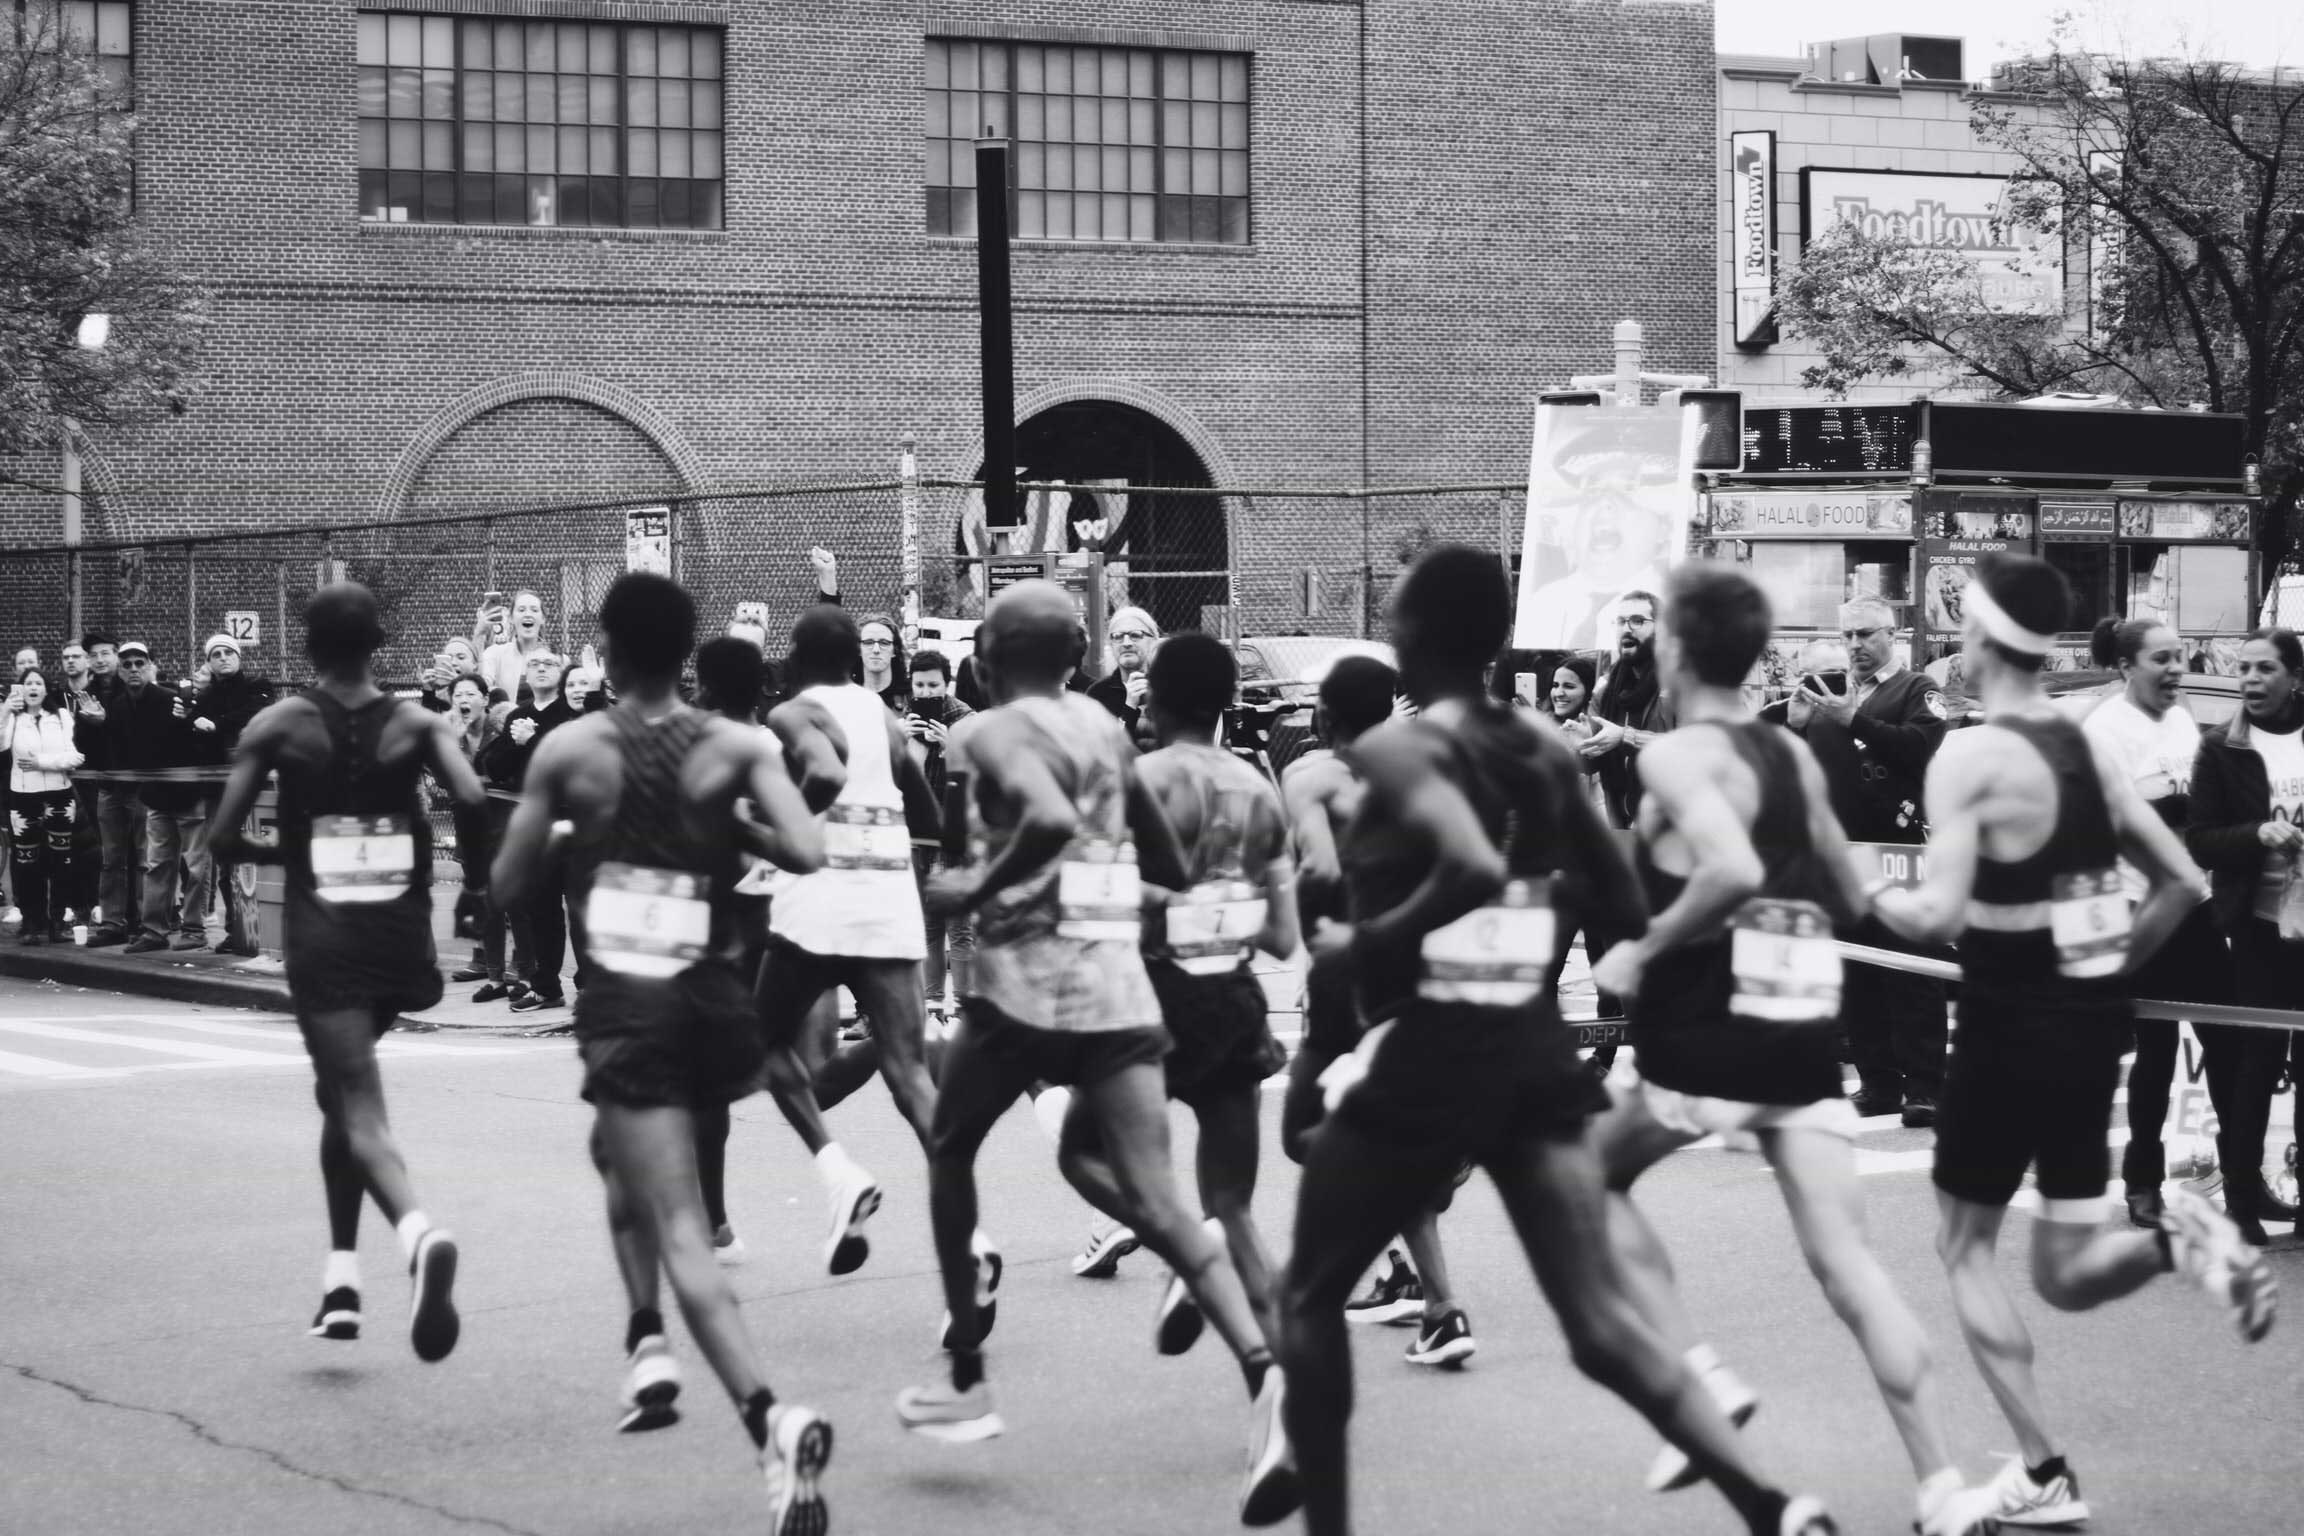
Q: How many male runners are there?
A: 10